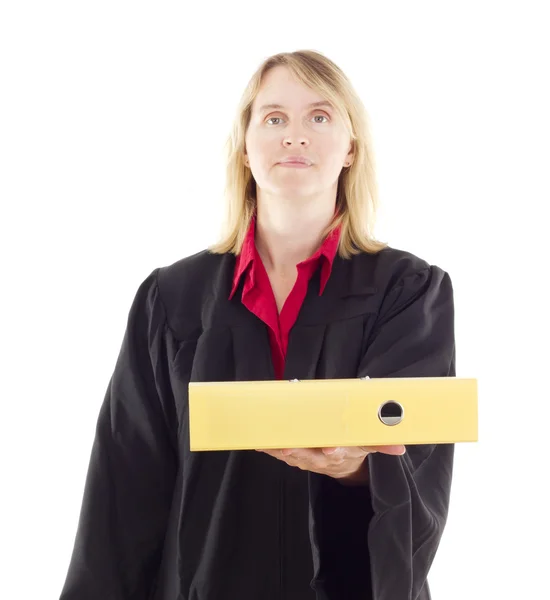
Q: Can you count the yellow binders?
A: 1